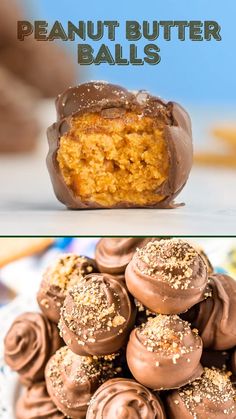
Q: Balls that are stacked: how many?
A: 11